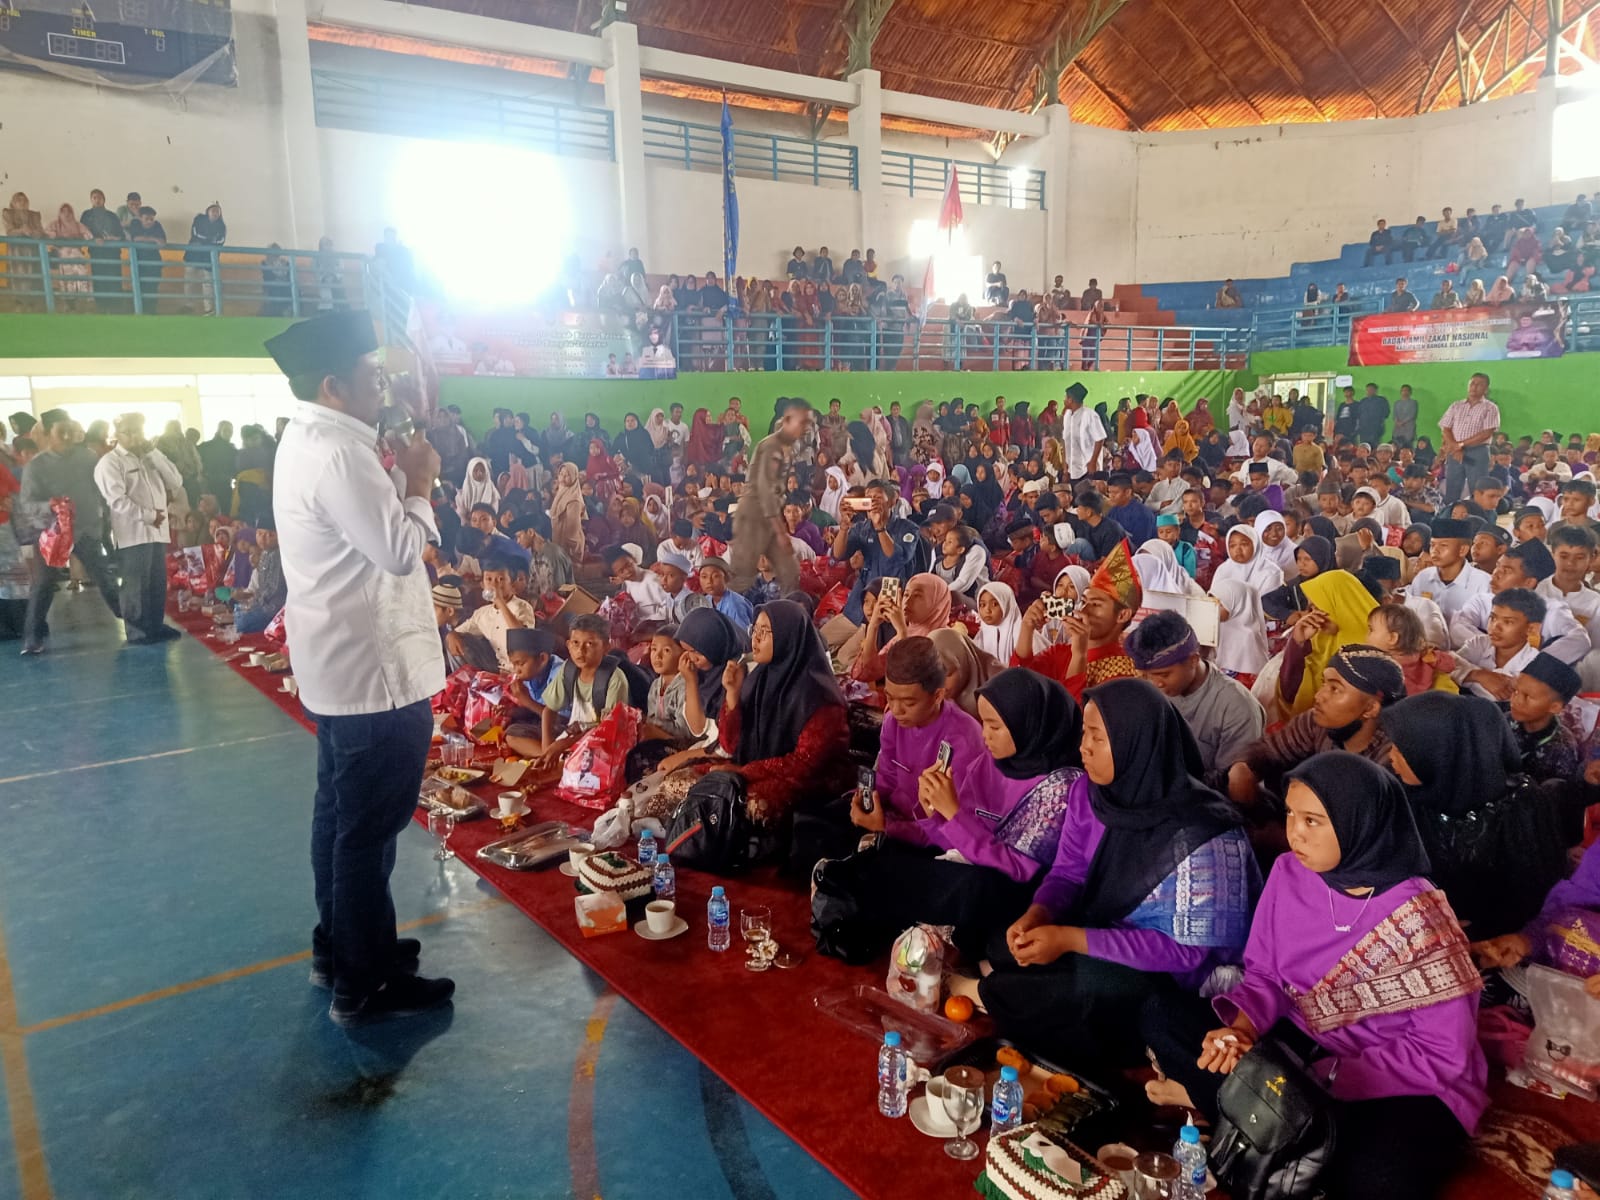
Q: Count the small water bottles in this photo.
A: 7